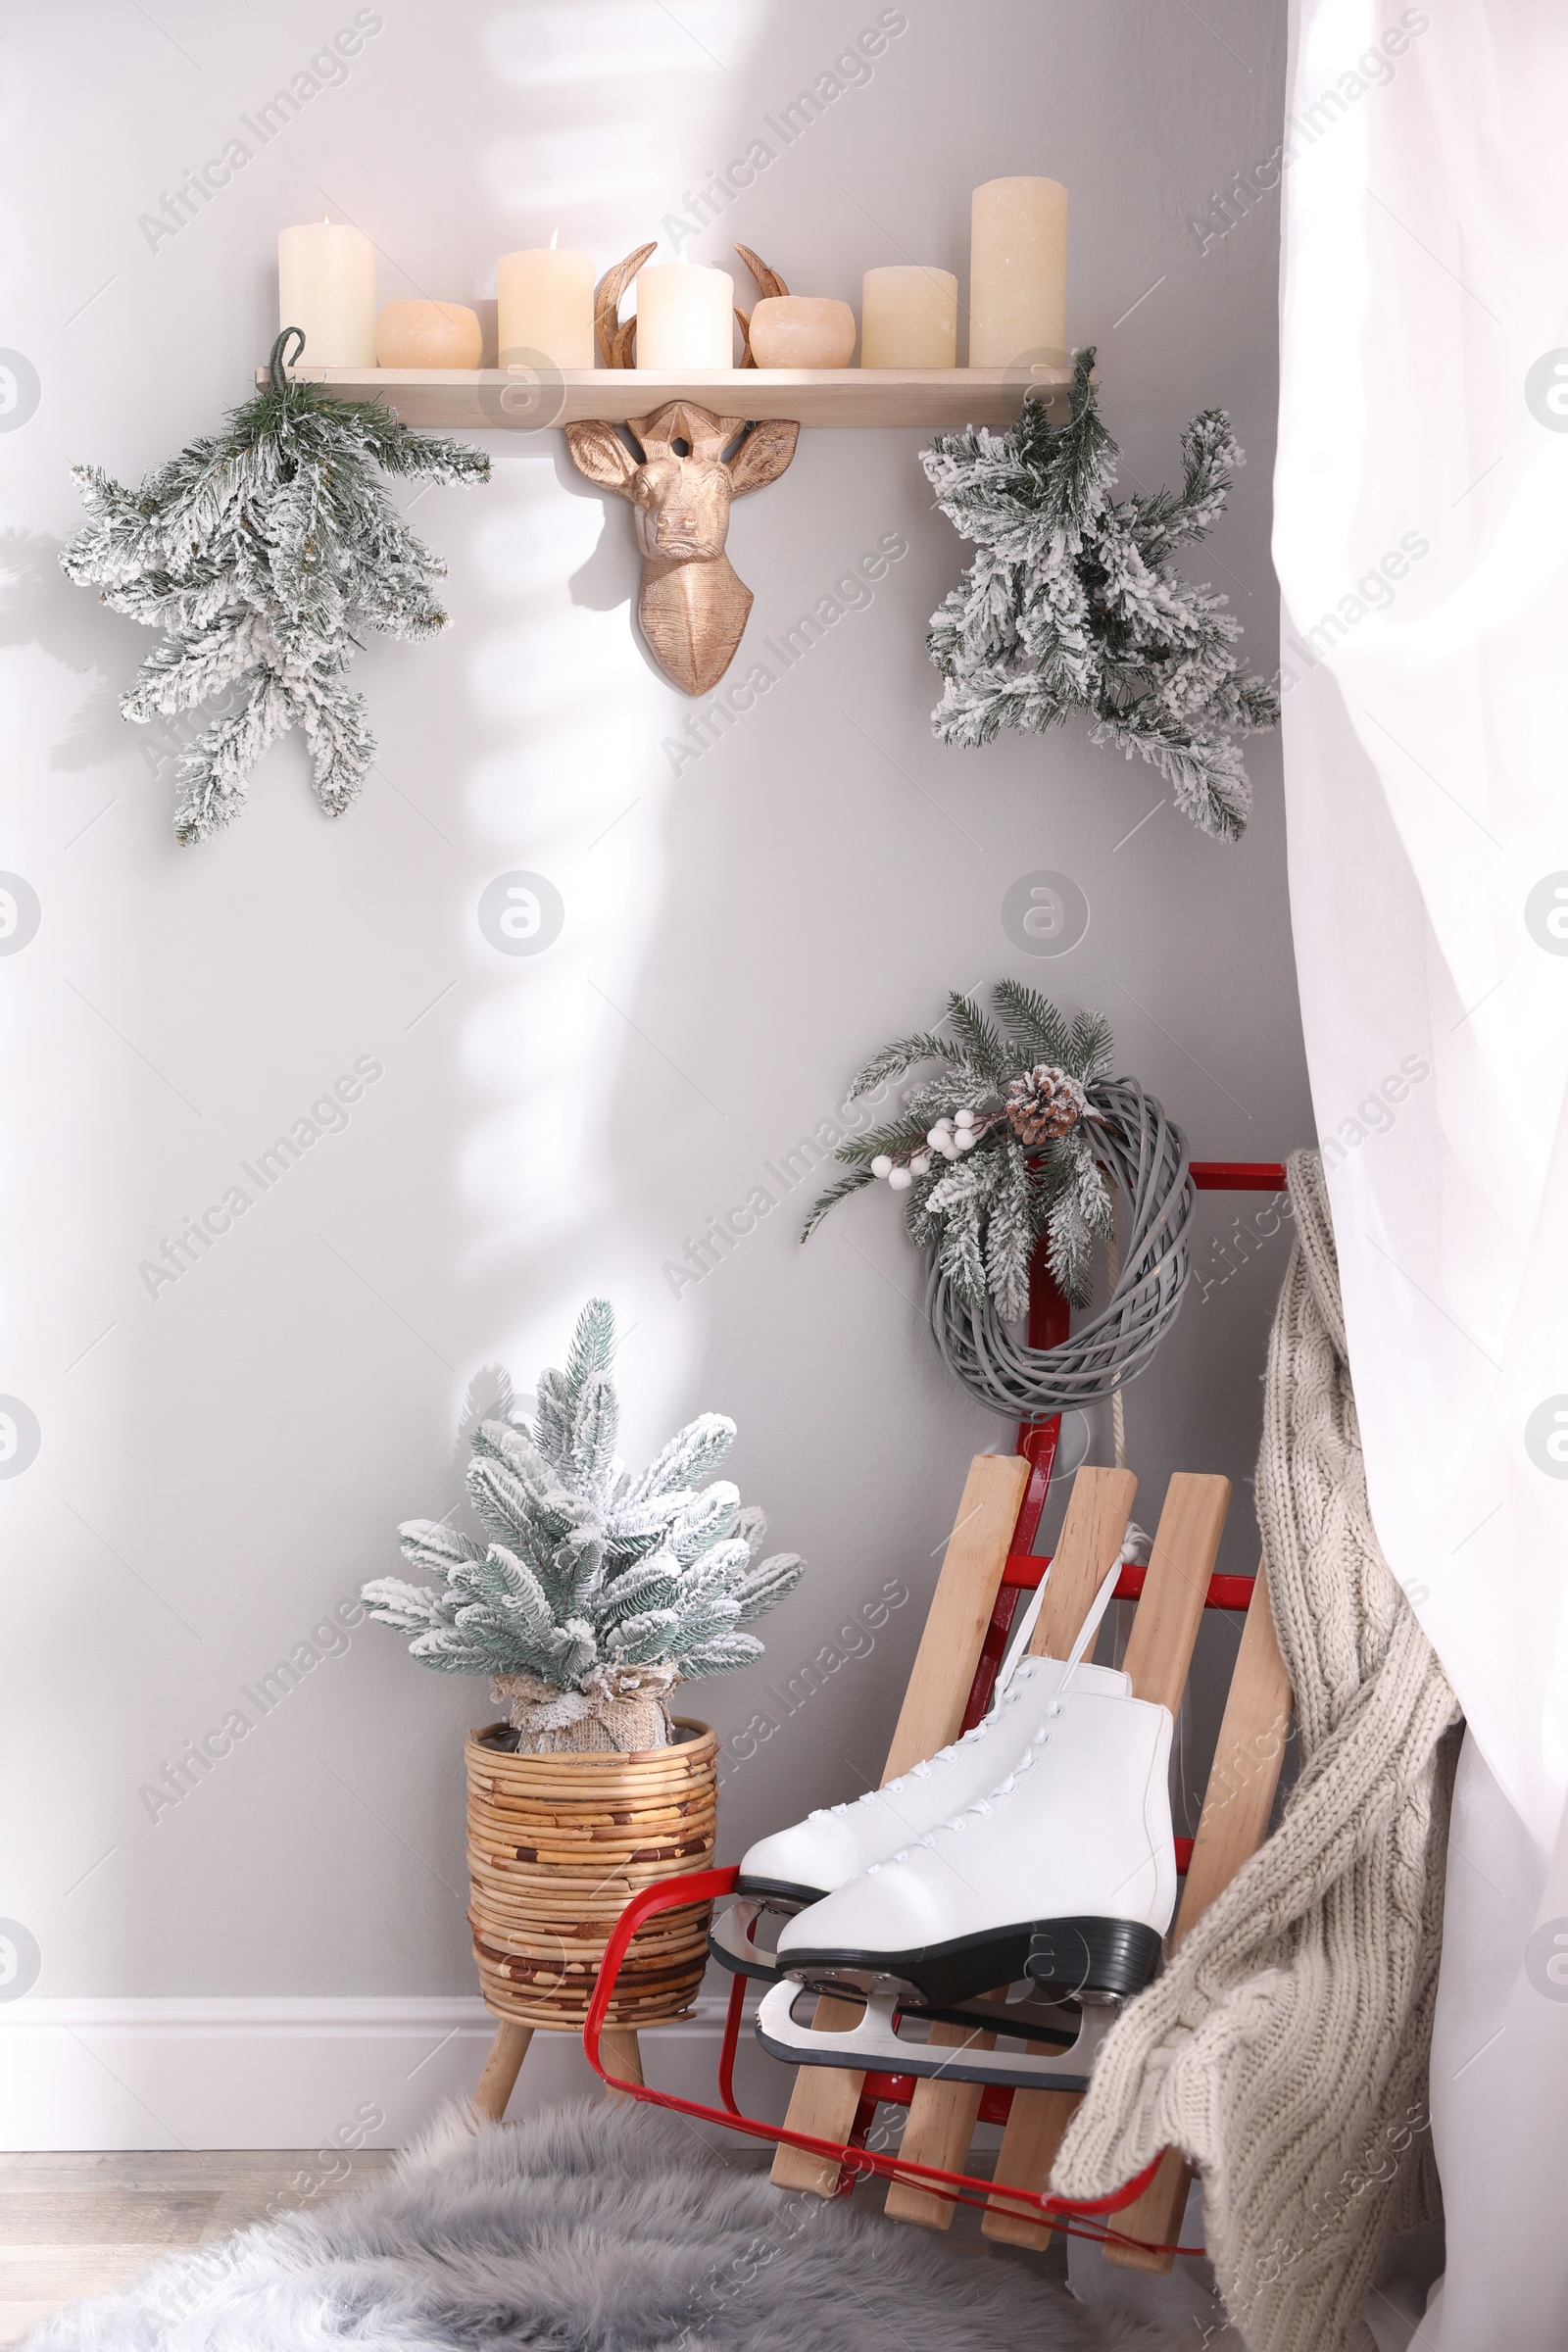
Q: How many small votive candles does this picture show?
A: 2